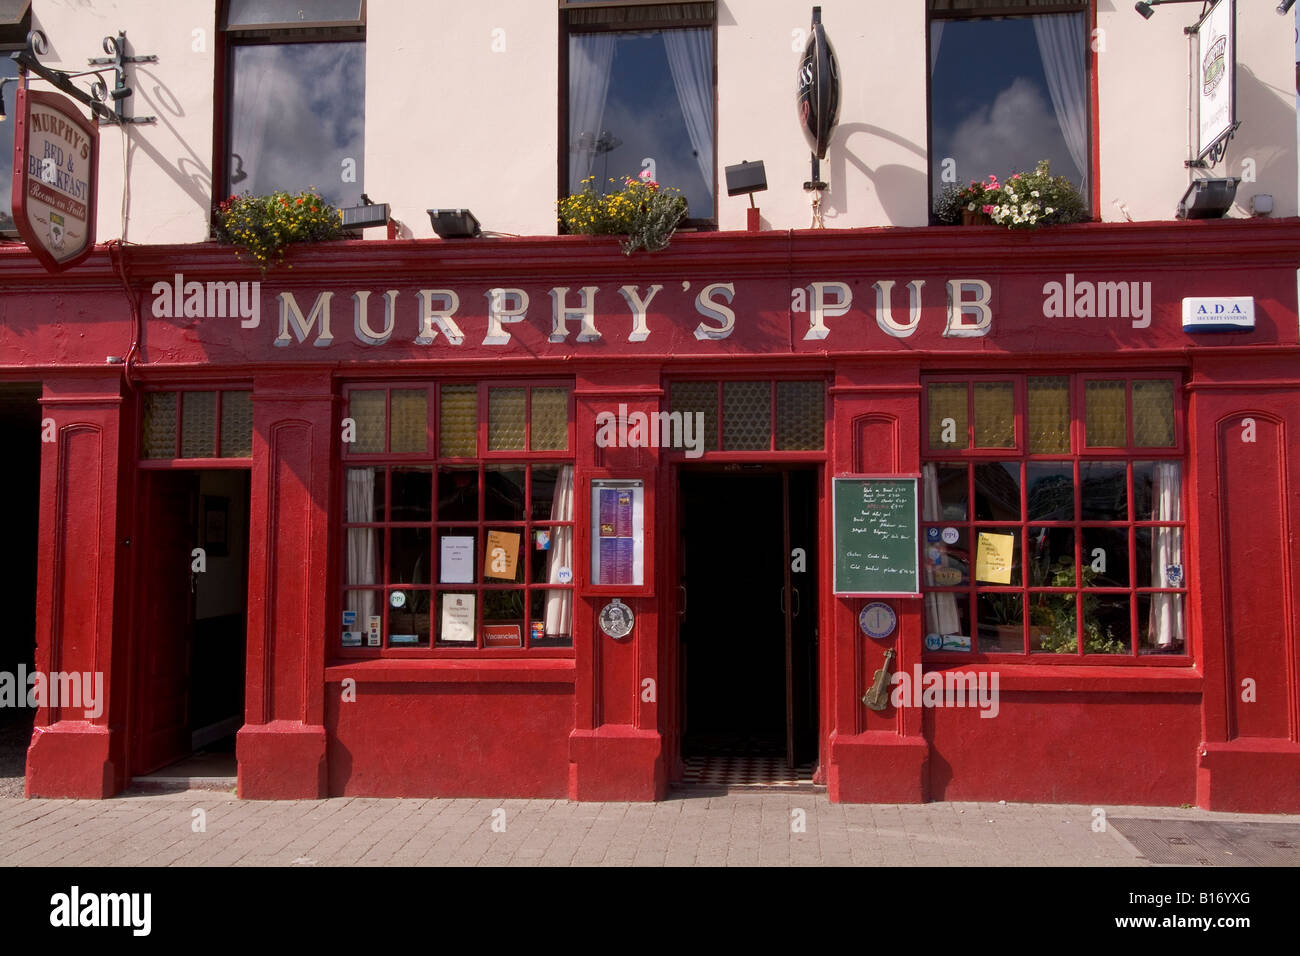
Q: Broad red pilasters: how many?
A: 5